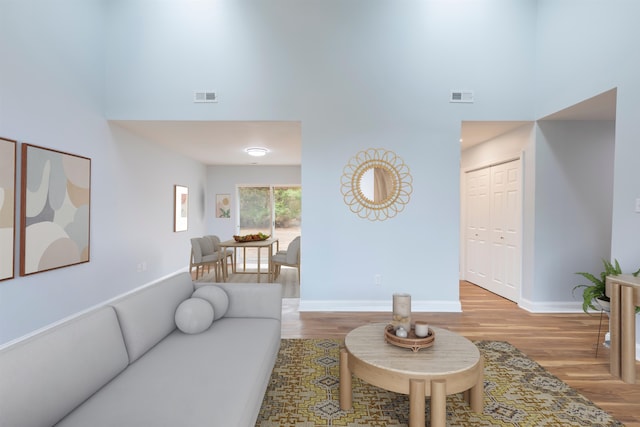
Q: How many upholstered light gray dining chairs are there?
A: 4